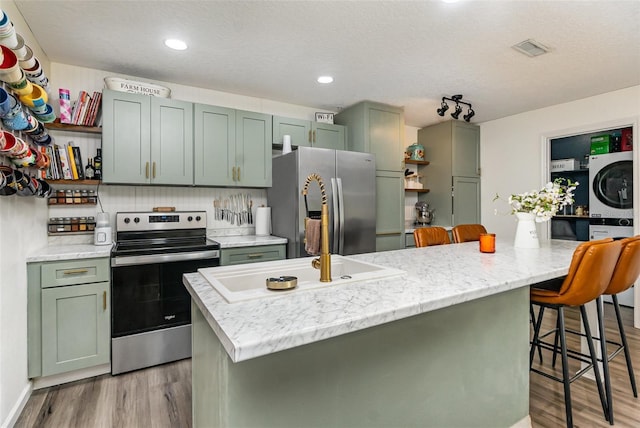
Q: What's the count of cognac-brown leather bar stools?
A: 4